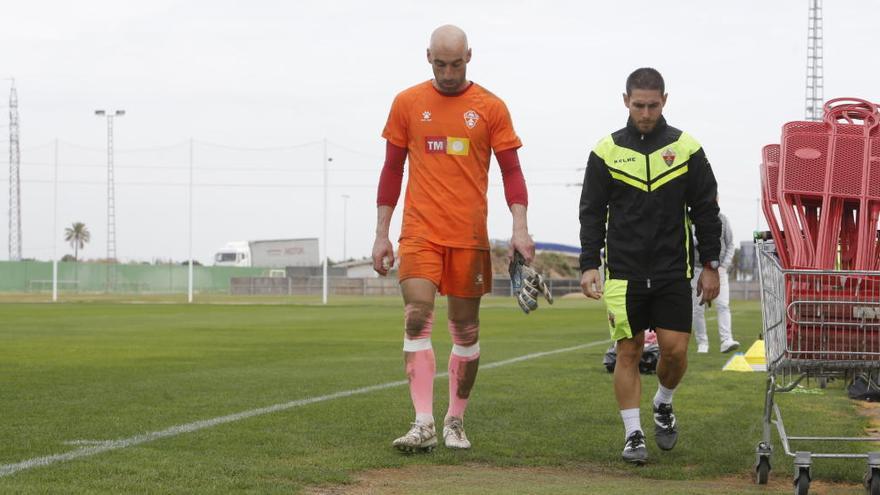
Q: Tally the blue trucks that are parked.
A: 0